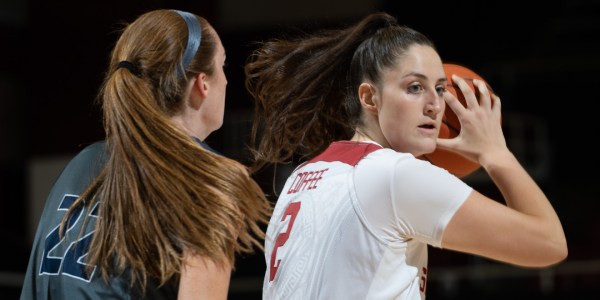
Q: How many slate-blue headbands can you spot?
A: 1